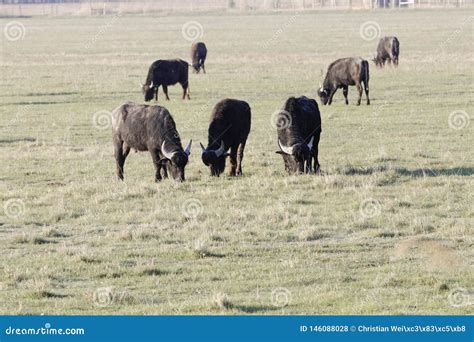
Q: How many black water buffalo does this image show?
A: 7